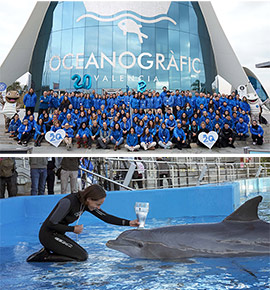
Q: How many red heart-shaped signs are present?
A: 0